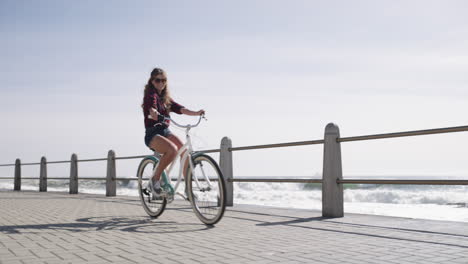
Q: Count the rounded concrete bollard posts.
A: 6